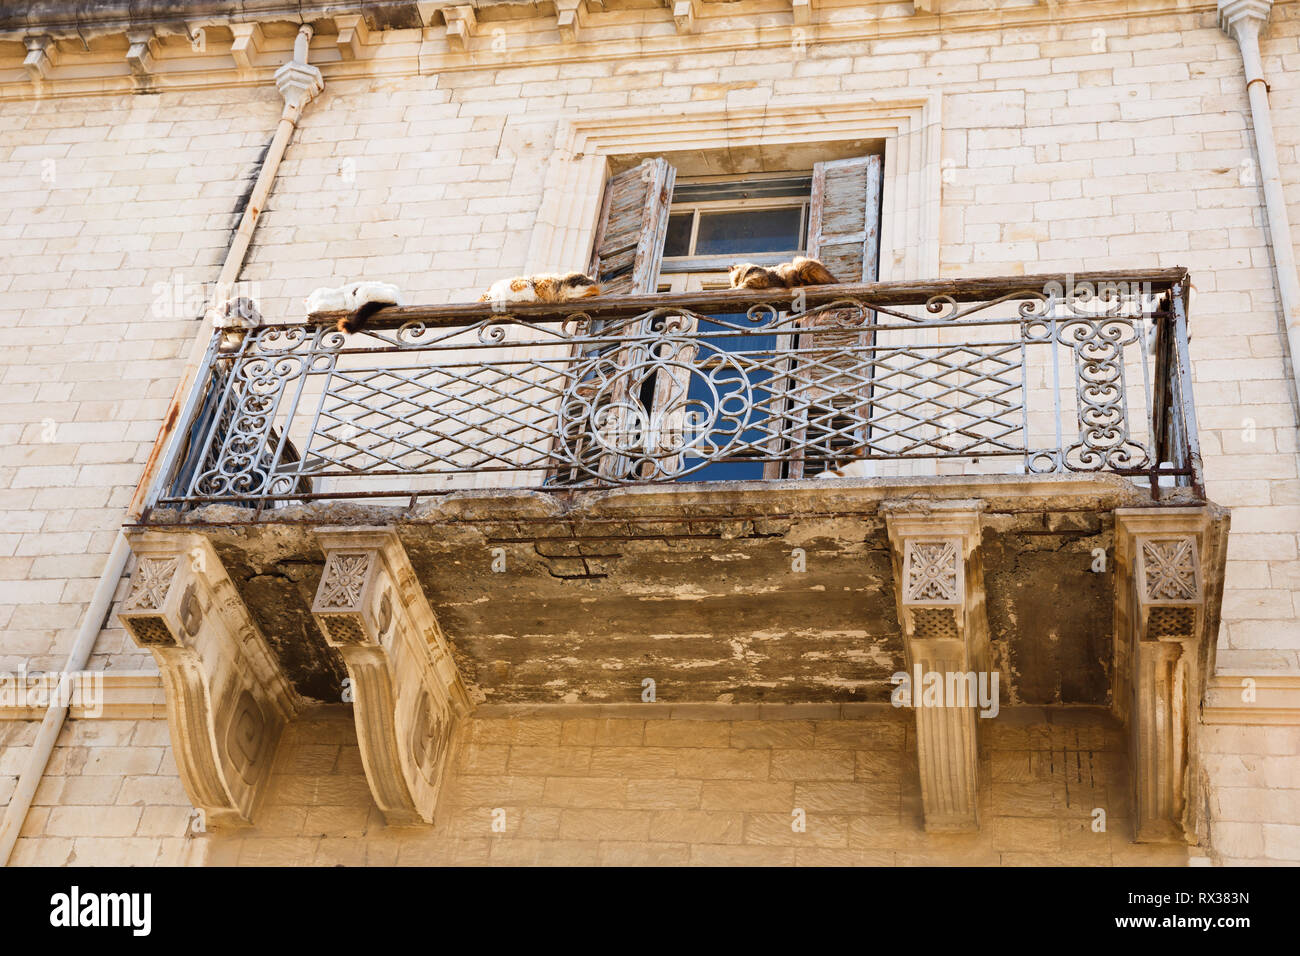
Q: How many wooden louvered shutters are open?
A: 2